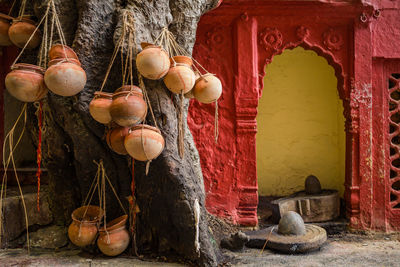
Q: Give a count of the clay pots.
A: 13